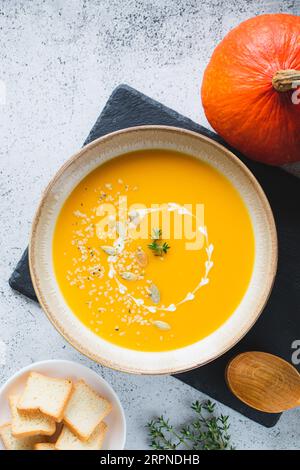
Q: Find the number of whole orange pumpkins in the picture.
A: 1